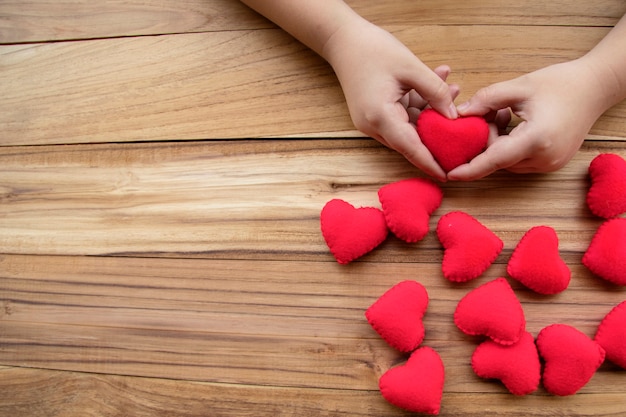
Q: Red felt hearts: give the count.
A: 13